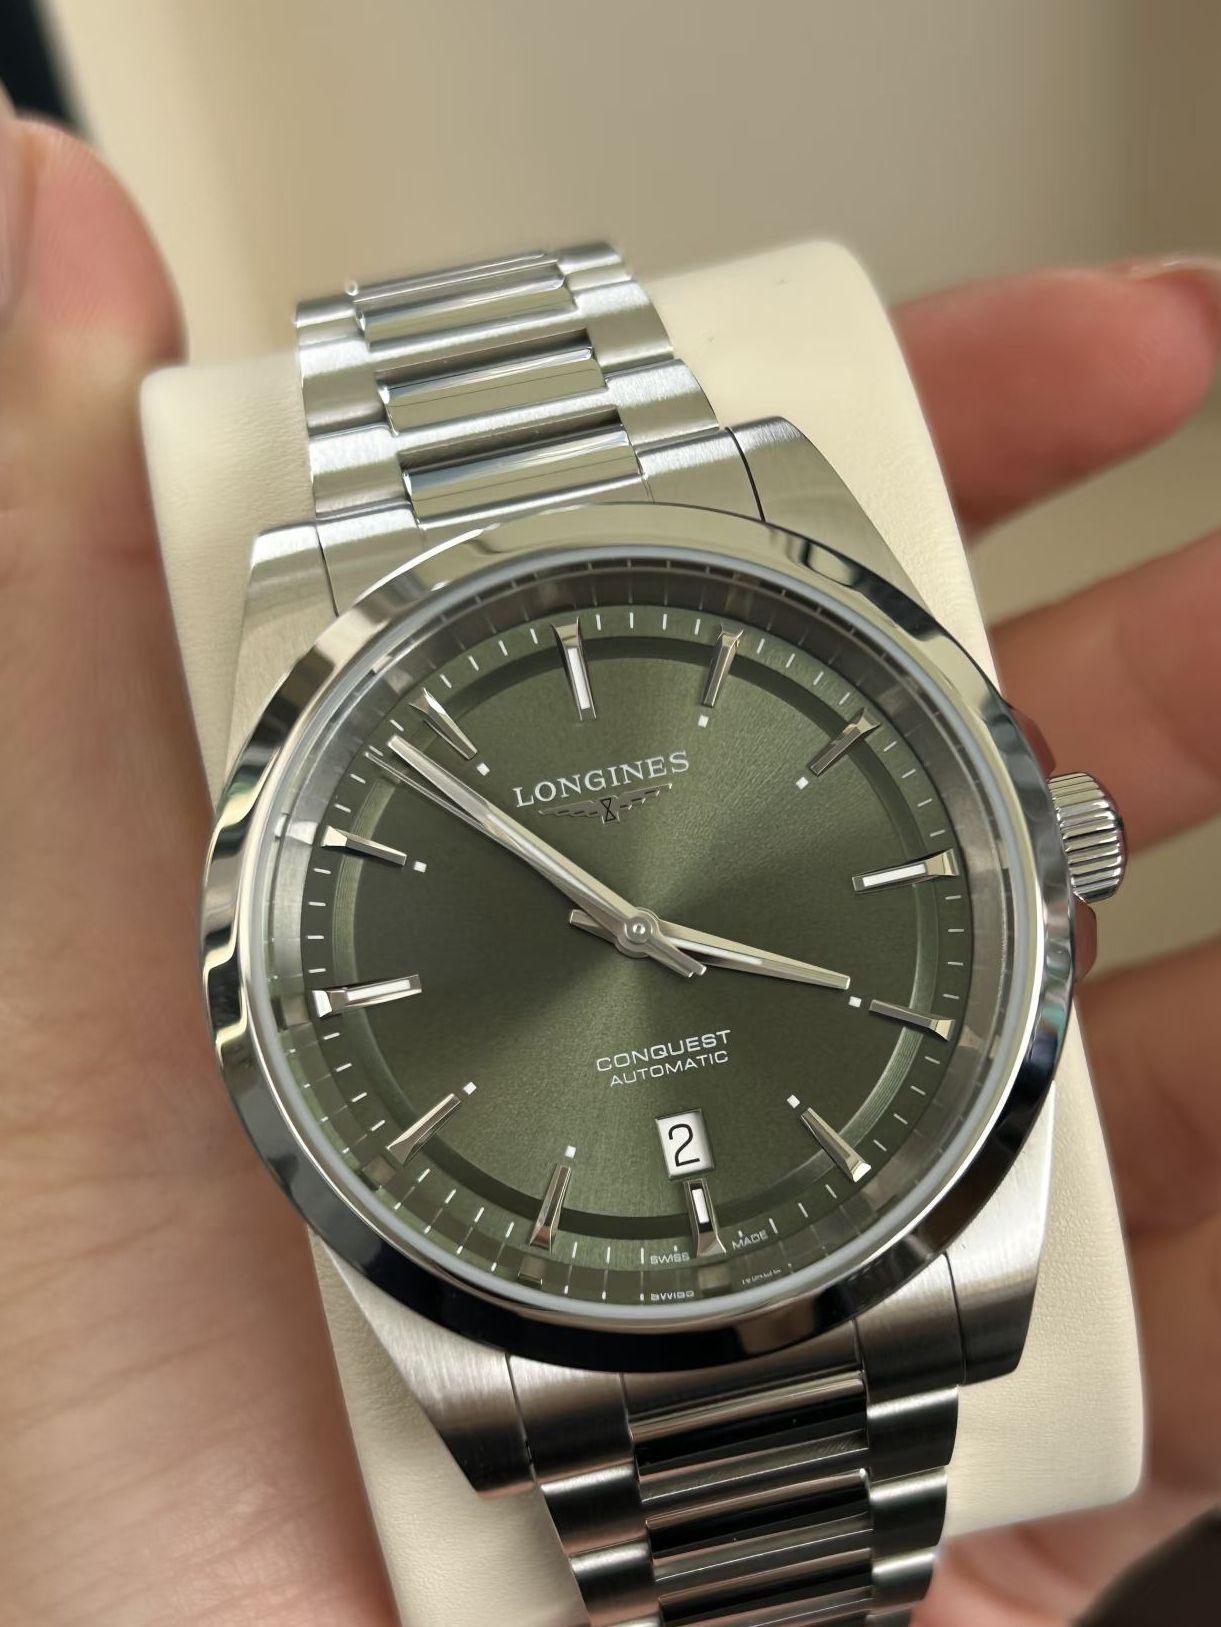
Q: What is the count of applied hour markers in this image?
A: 12